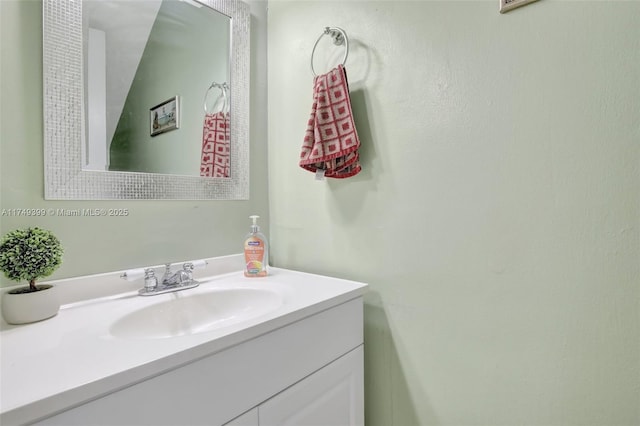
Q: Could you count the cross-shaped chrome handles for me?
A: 0